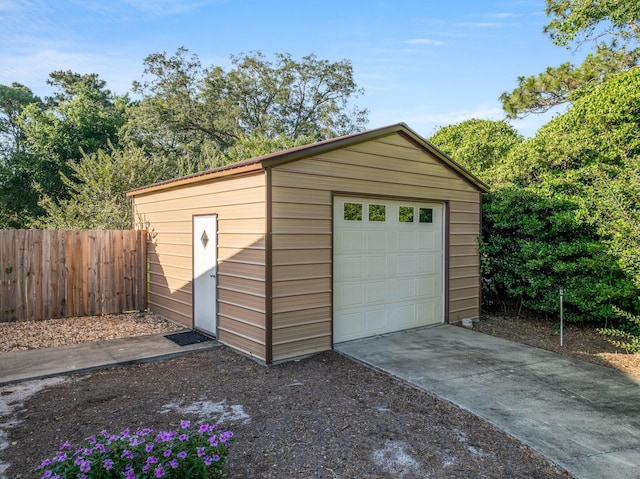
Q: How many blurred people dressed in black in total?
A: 0